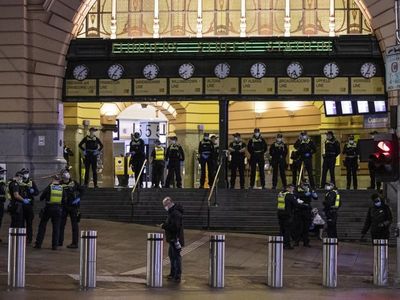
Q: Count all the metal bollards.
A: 7